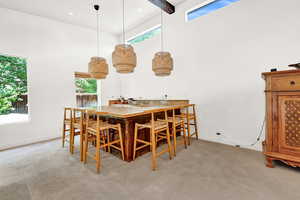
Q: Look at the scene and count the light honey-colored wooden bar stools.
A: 6